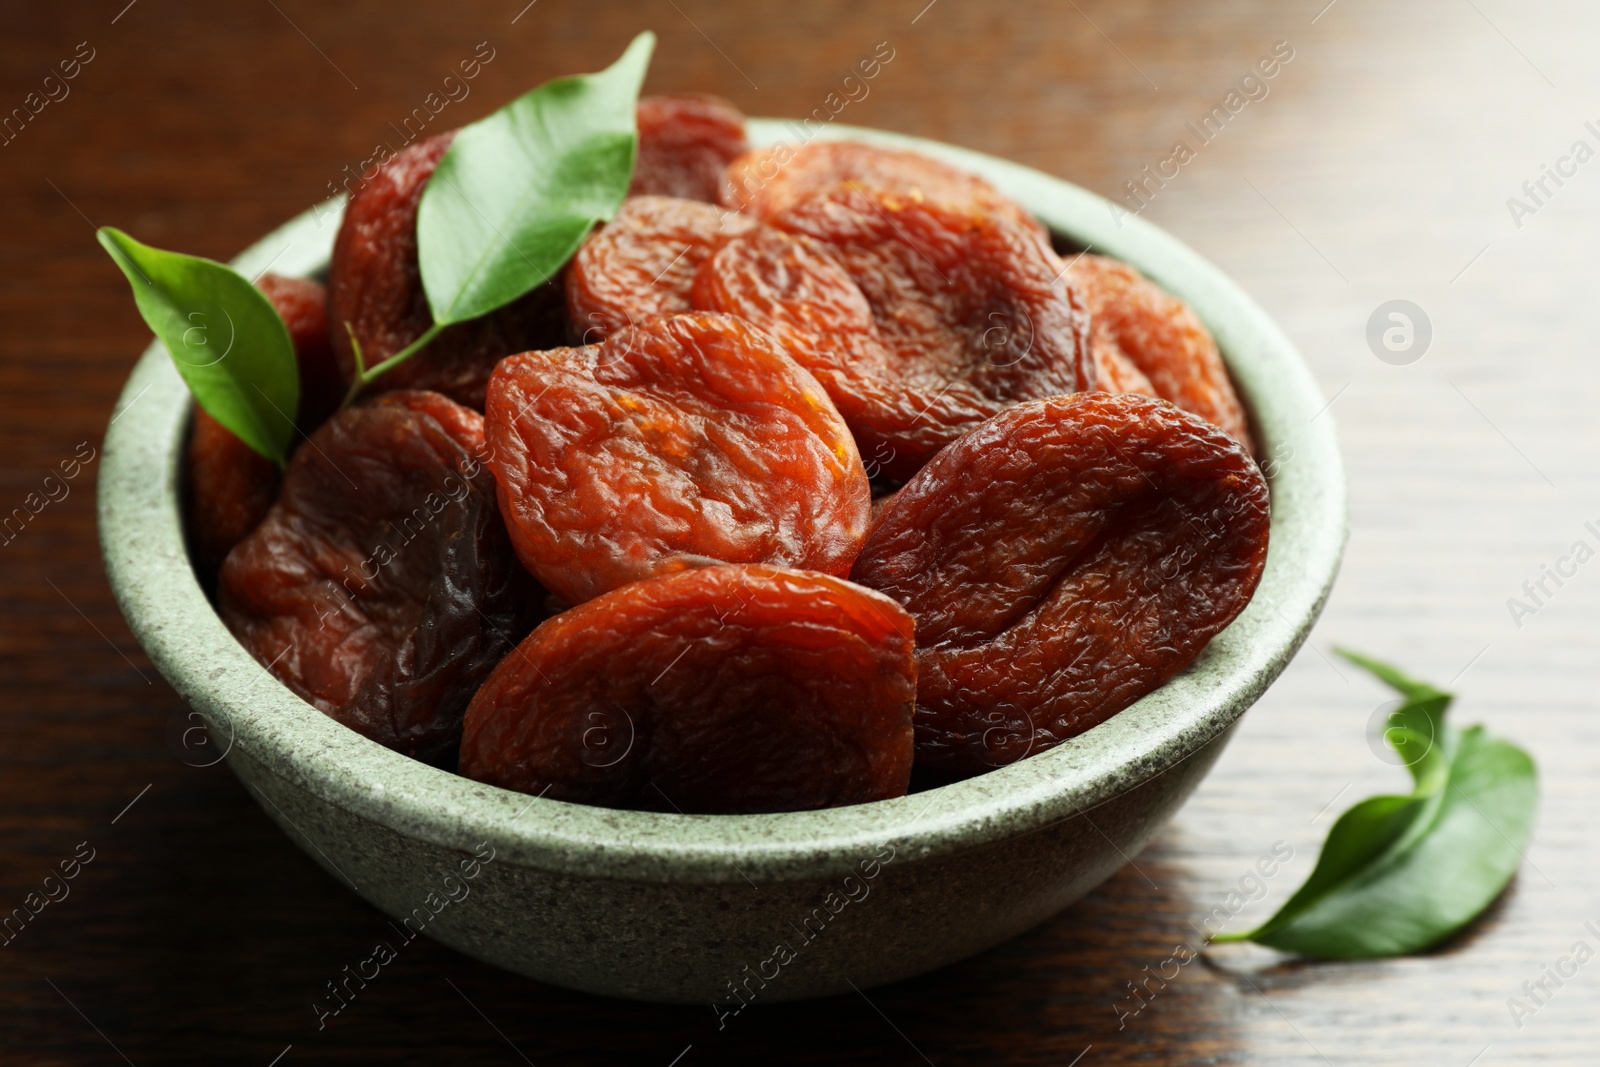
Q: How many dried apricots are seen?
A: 11